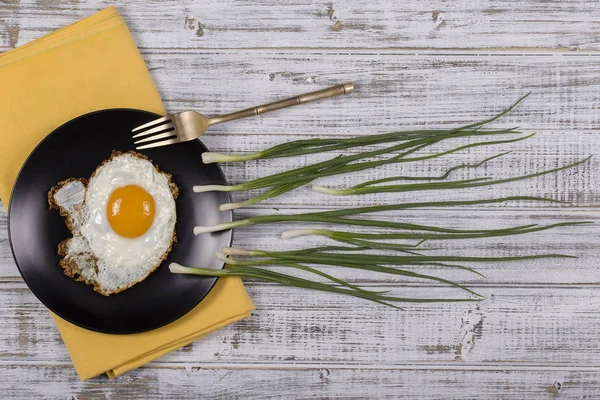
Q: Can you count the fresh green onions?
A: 9